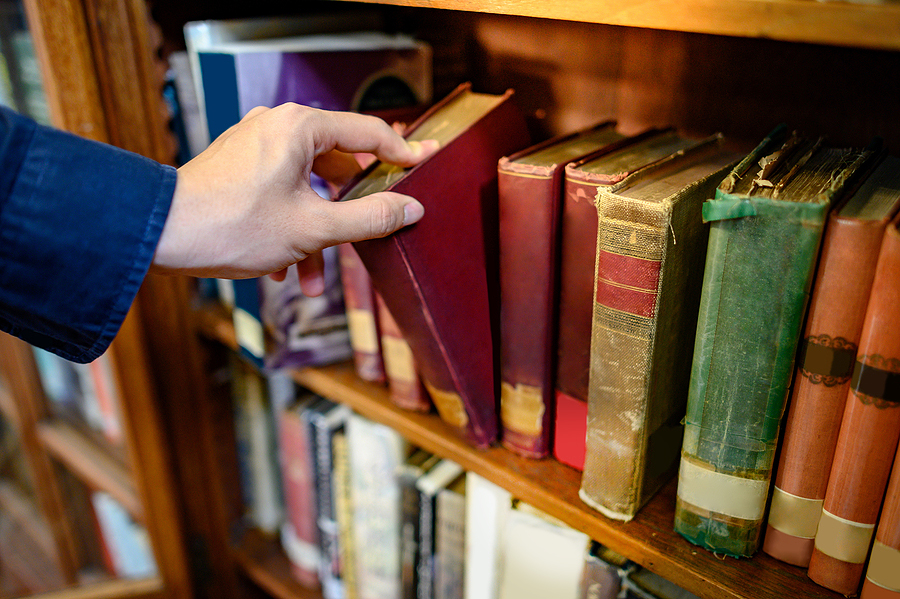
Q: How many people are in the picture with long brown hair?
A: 0